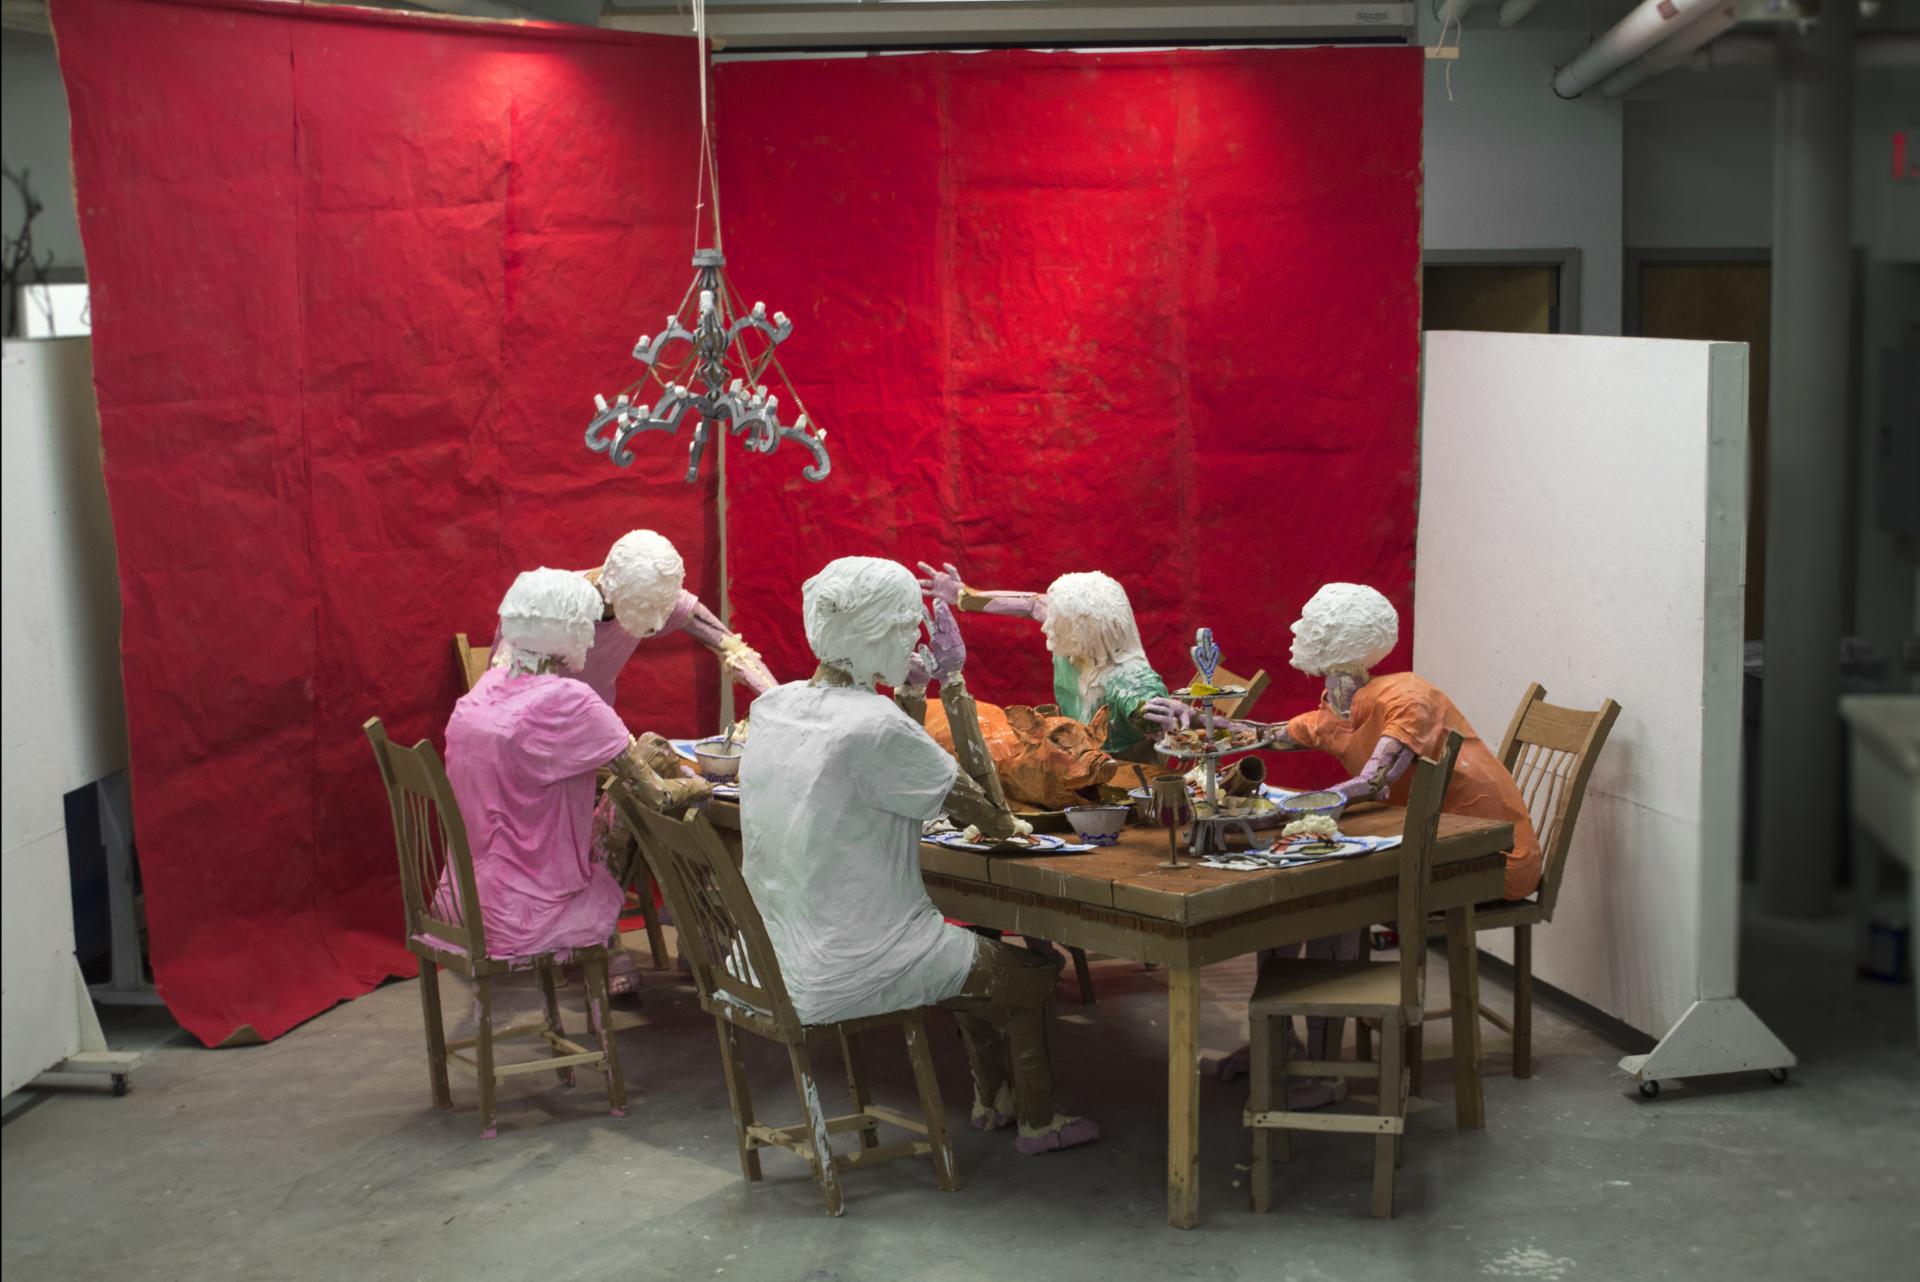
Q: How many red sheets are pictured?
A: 2